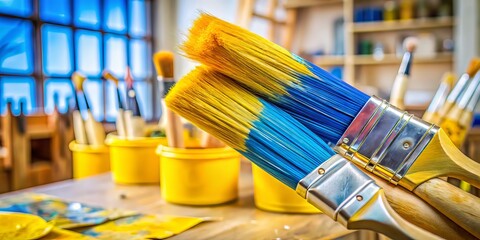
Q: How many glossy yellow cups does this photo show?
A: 4